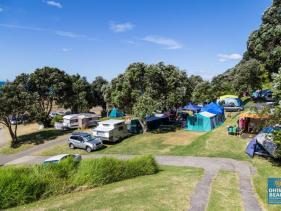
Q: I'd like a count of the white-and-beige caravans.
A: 2